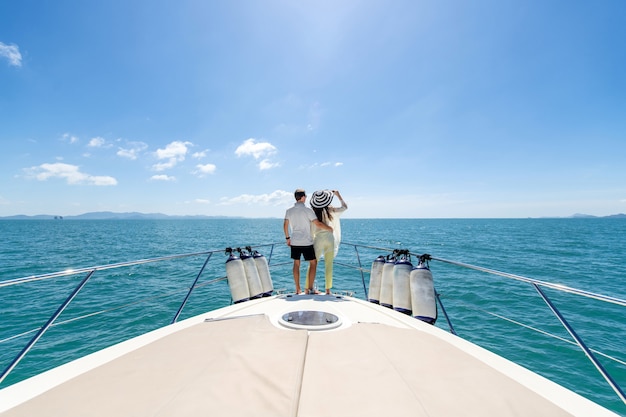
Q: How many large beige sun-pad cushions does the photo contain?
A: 2